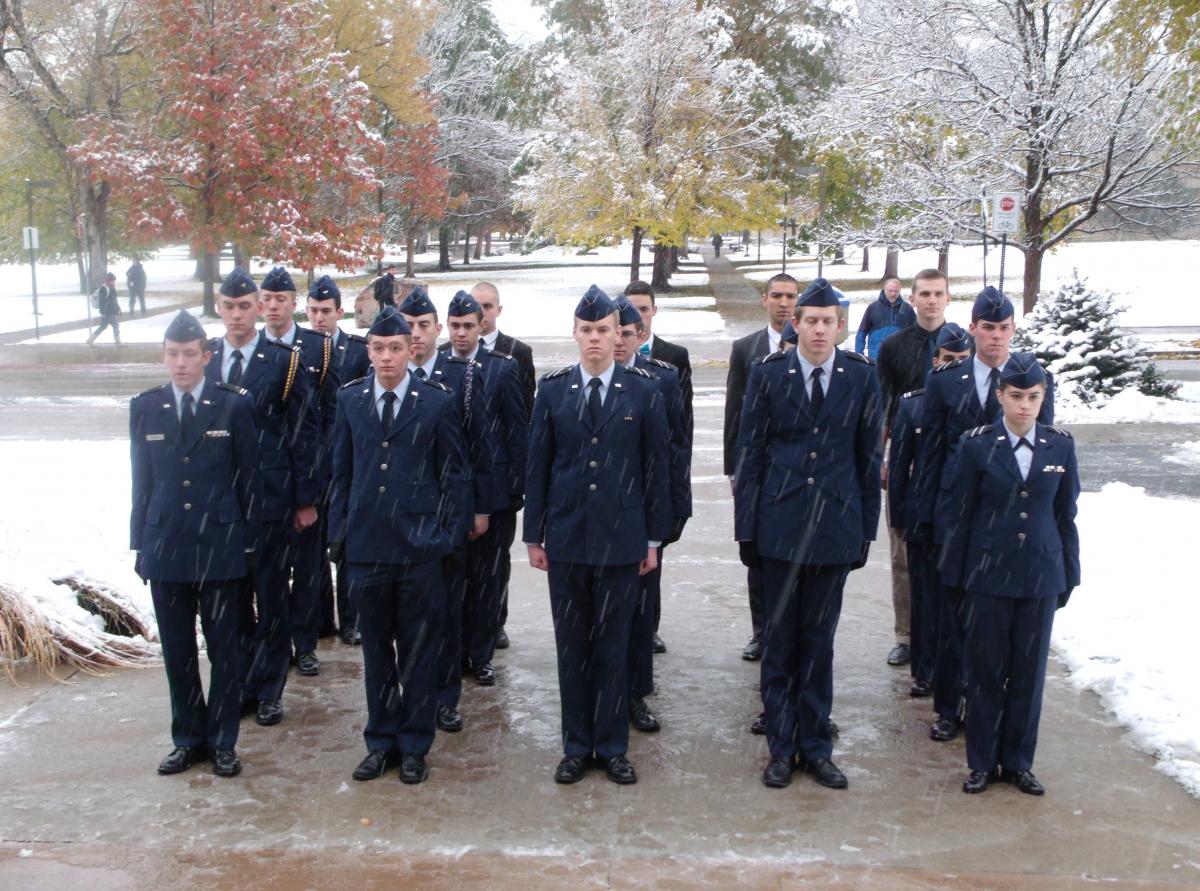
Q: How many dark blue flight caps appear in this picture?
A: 14